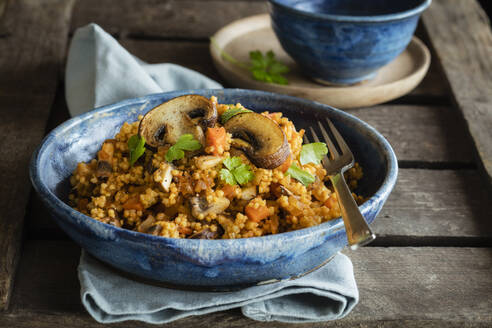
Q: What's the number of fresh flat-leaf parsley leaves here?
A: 7